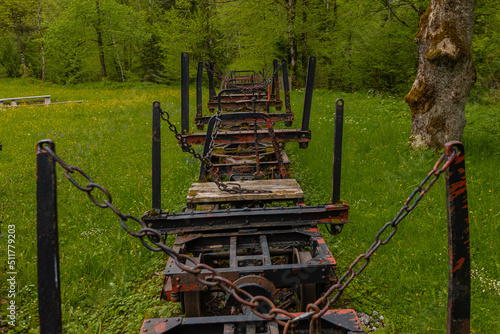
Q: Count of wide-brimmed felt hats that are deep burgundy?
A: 0